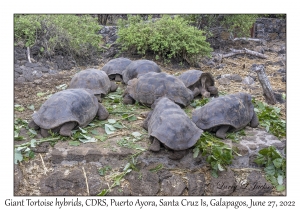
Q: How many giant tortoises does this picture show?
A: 8